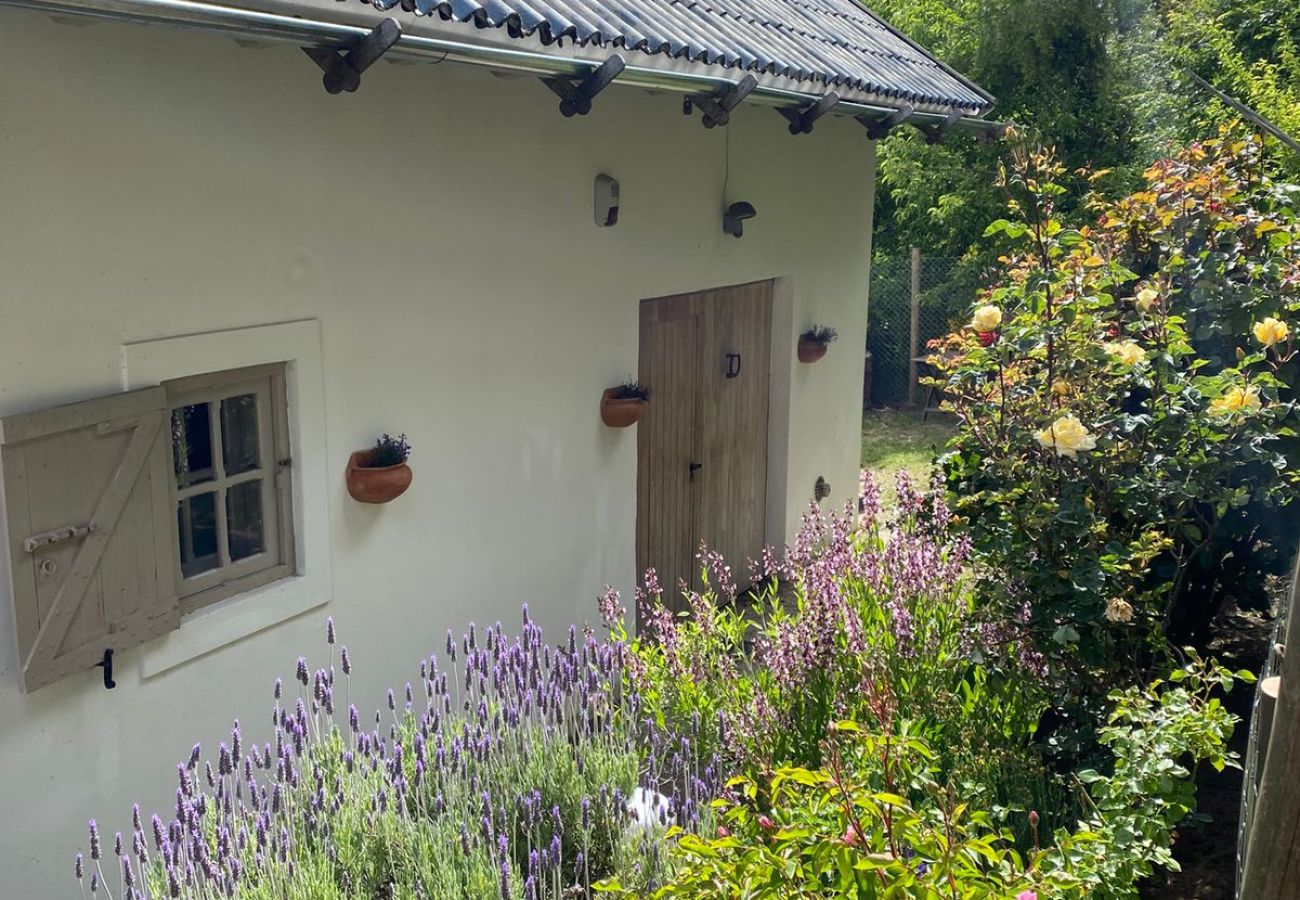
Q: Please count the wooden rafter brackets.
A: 6